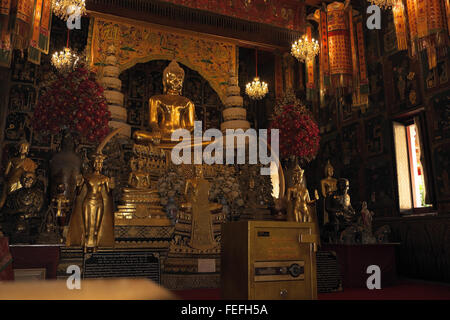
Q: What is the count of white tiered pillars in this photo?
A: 2